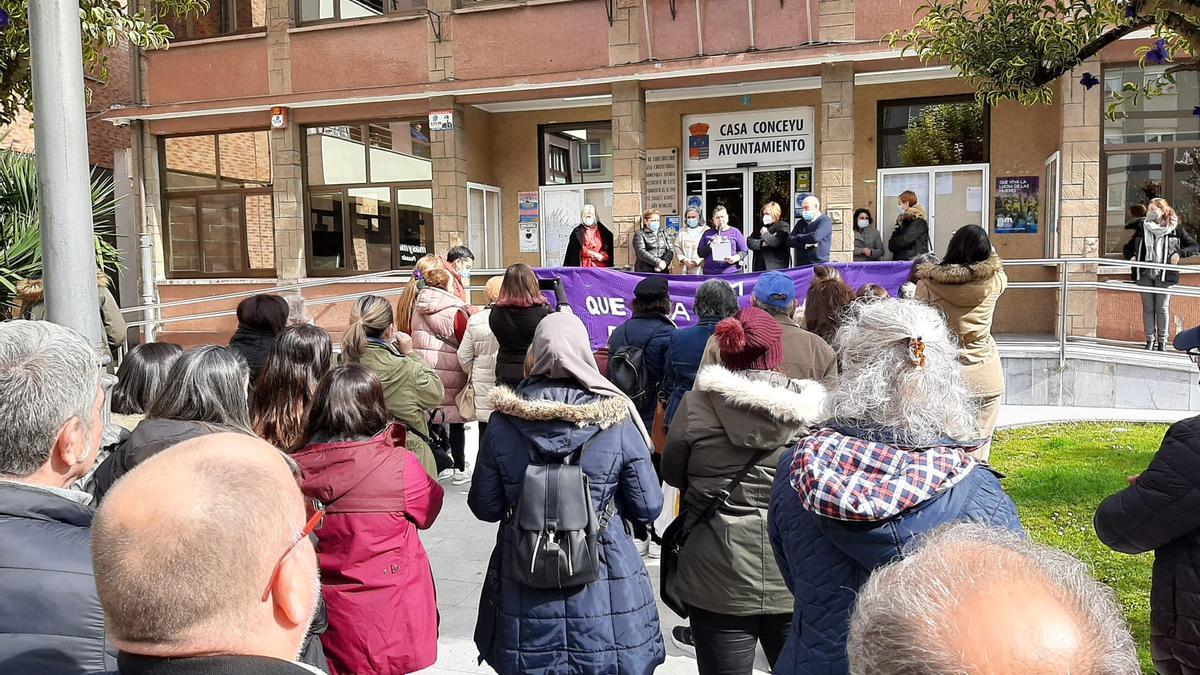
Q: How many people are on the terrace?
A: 9